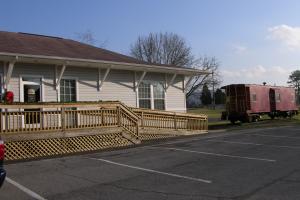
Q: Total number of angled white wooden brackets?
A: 6